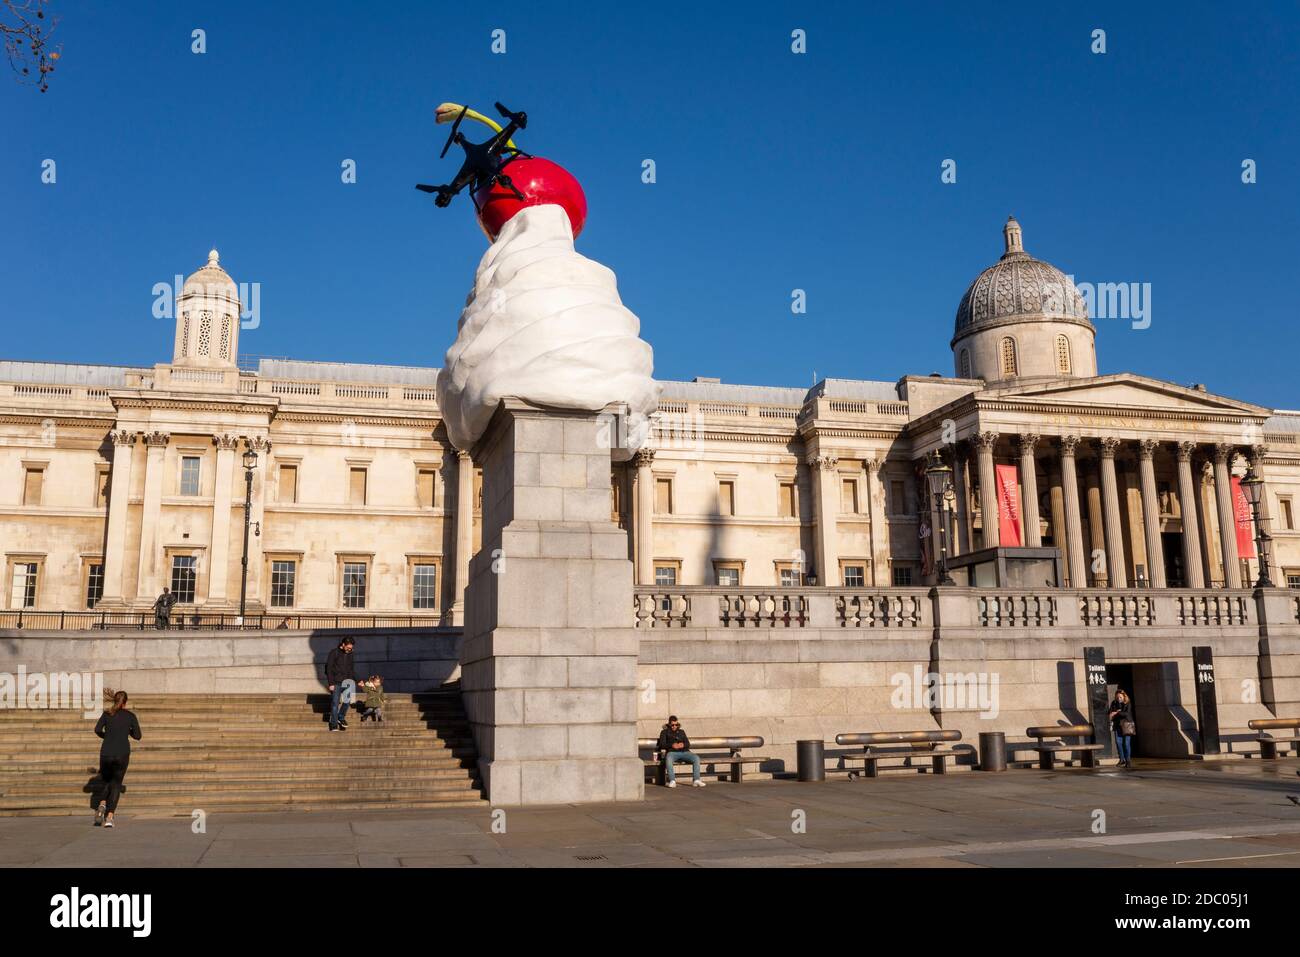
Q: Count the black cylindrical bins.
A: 2